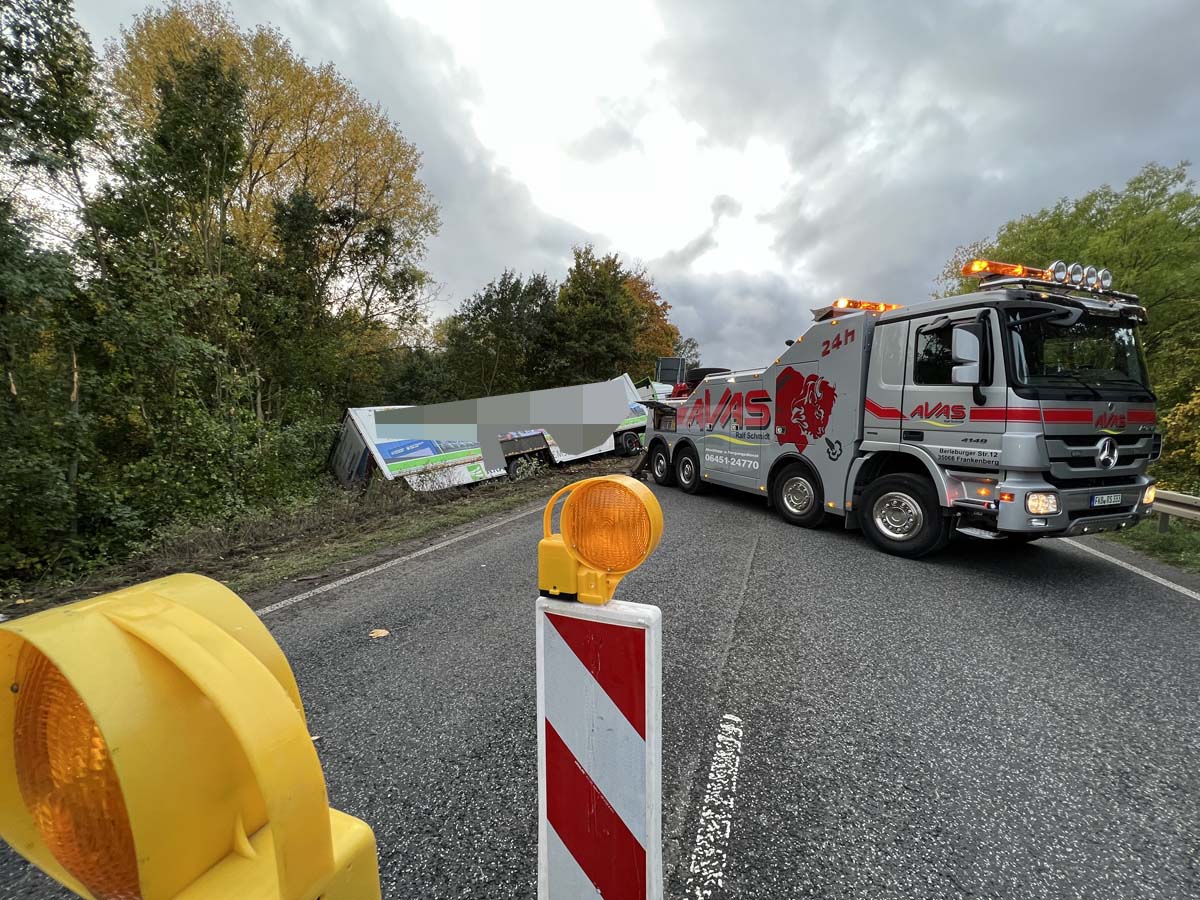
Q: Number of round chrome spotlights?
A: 4